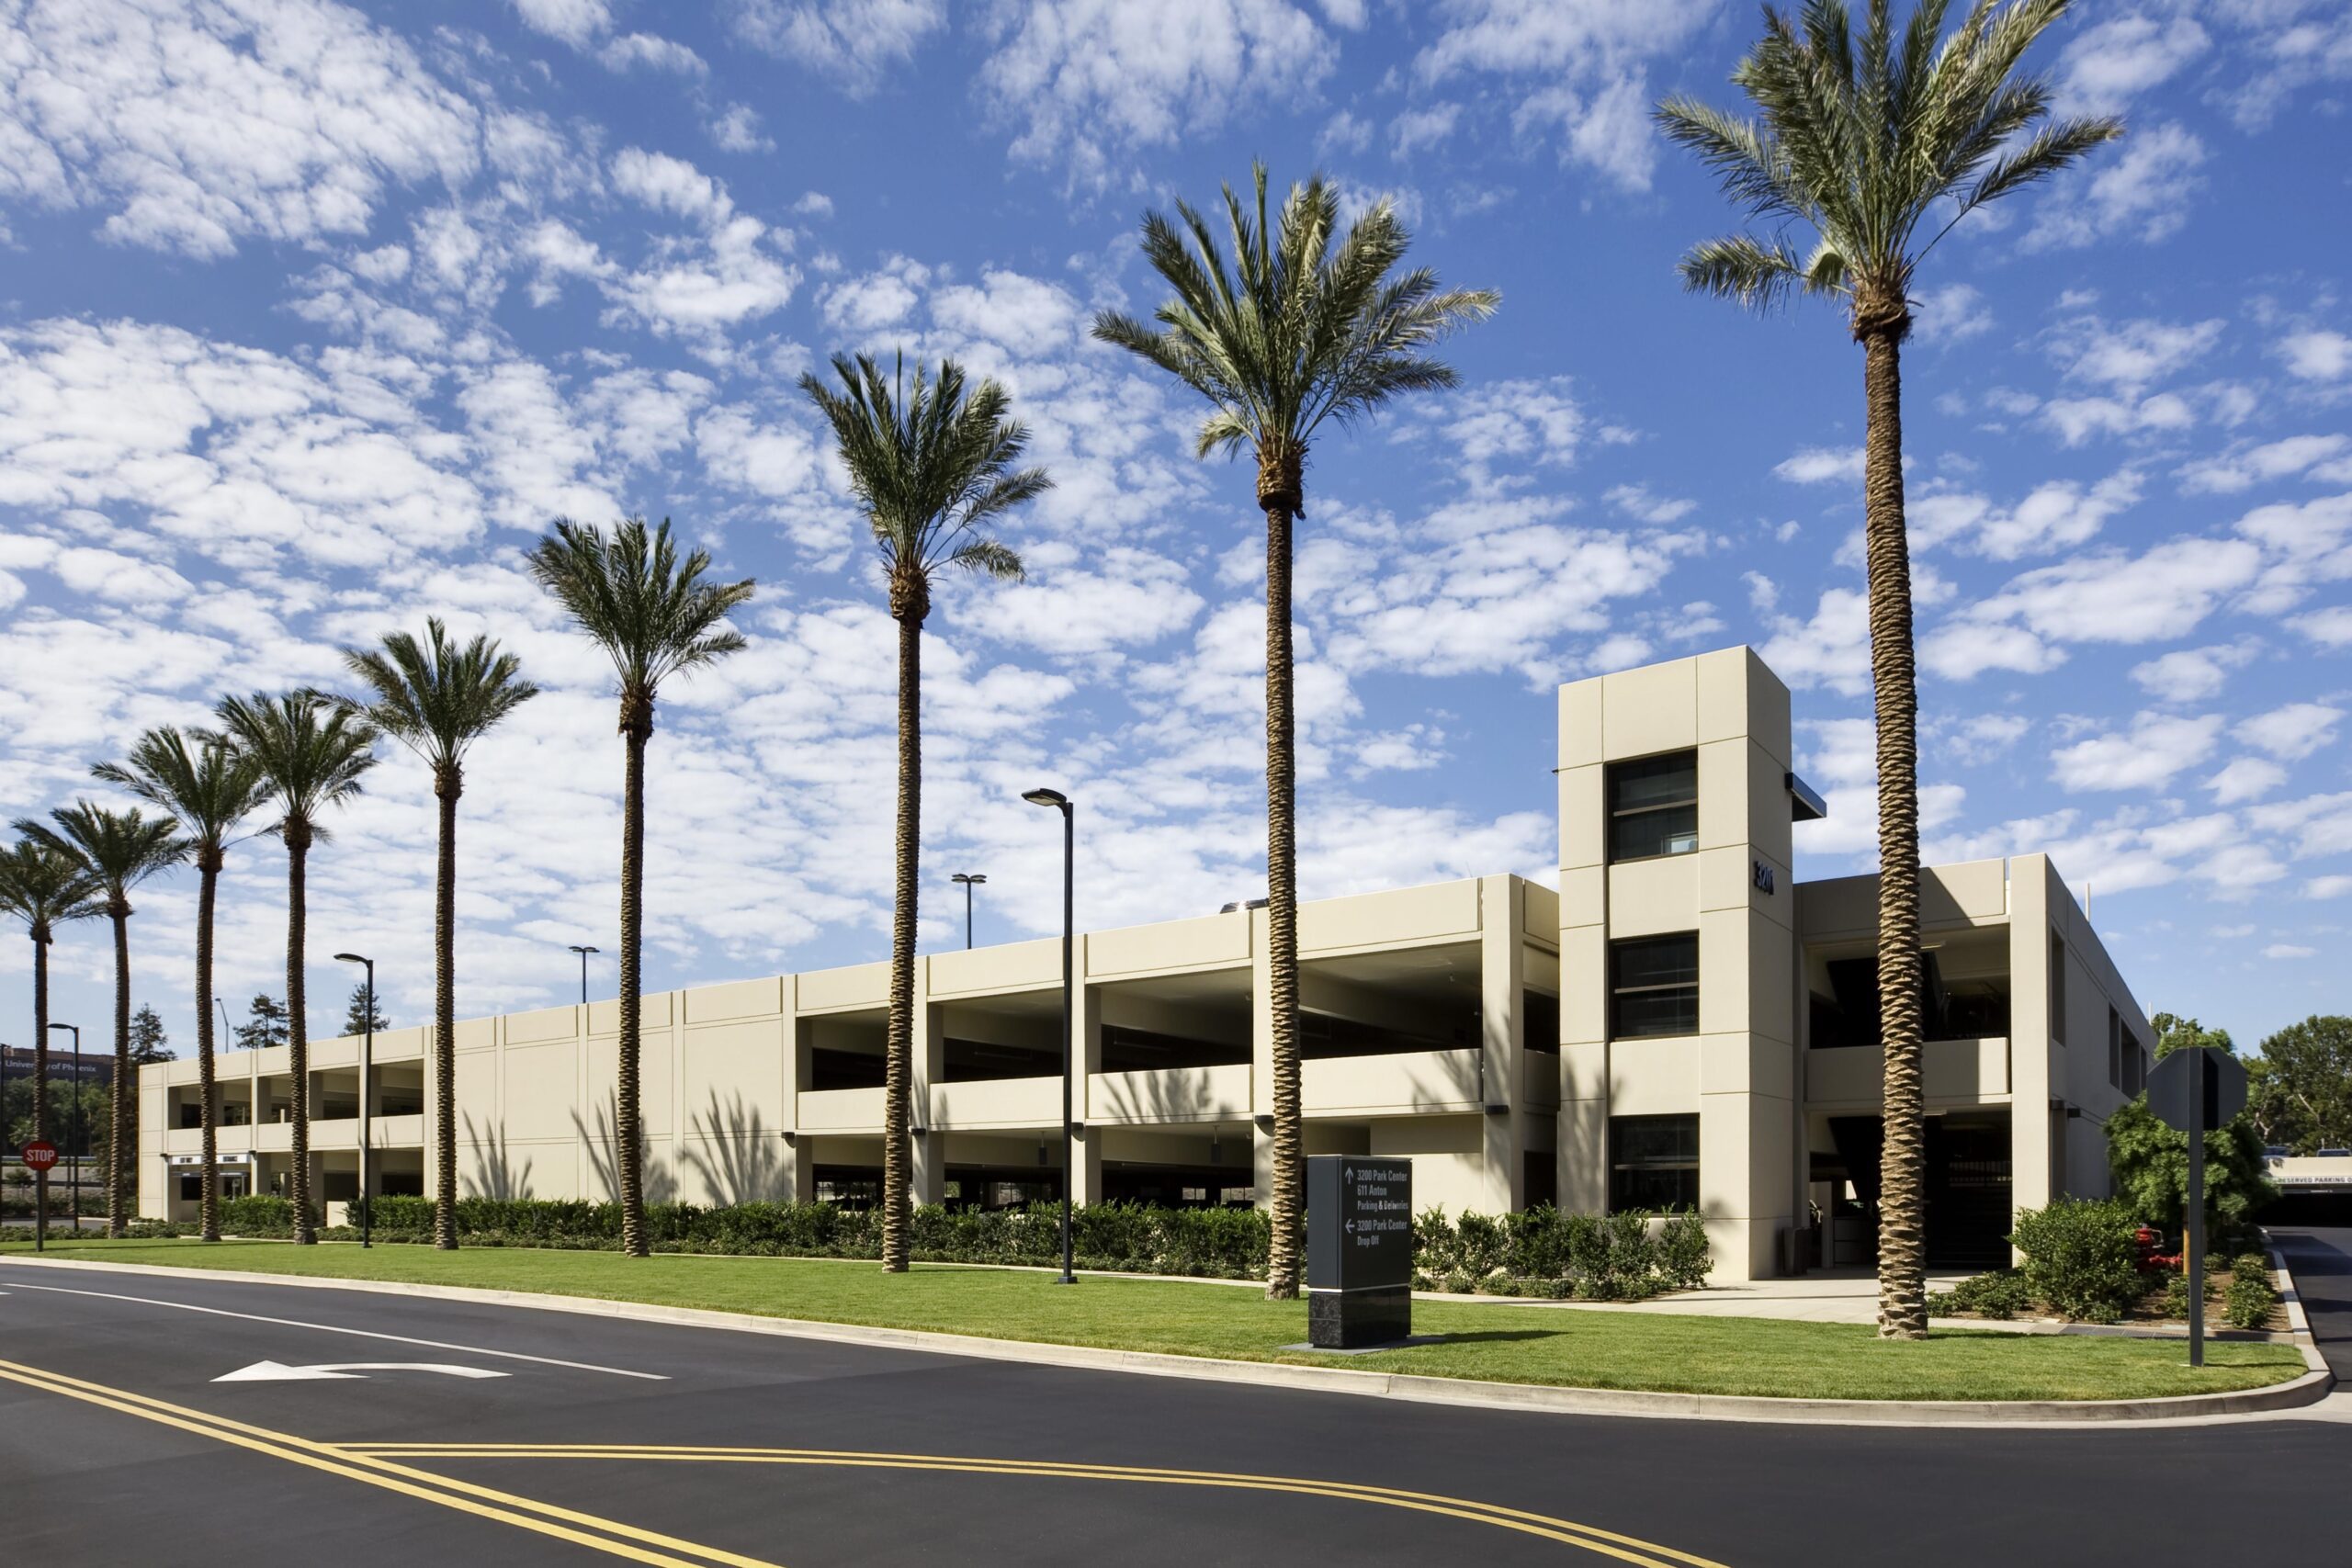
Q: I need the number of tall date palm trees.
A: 9